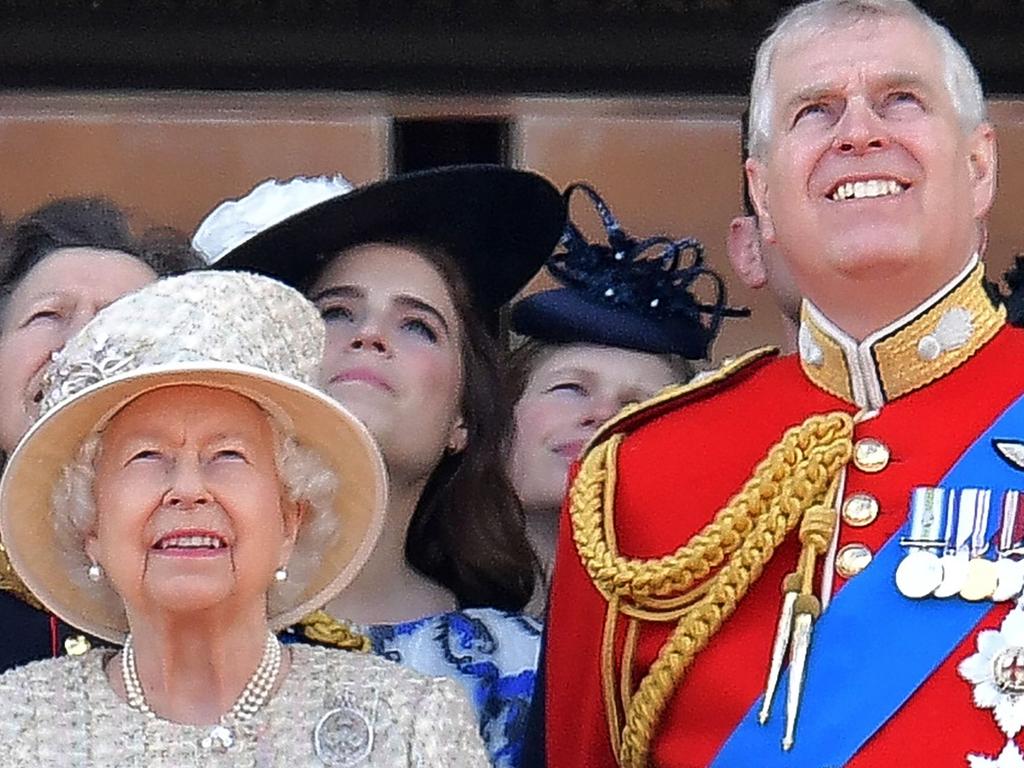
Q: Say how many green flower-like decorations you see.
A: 0